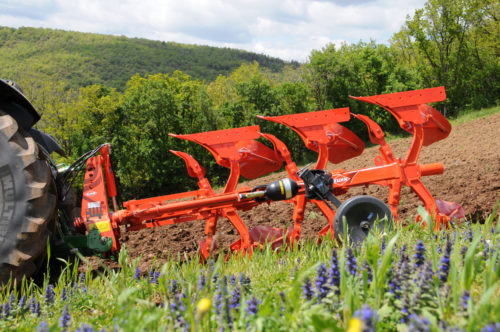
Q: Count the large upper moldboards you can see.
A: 3